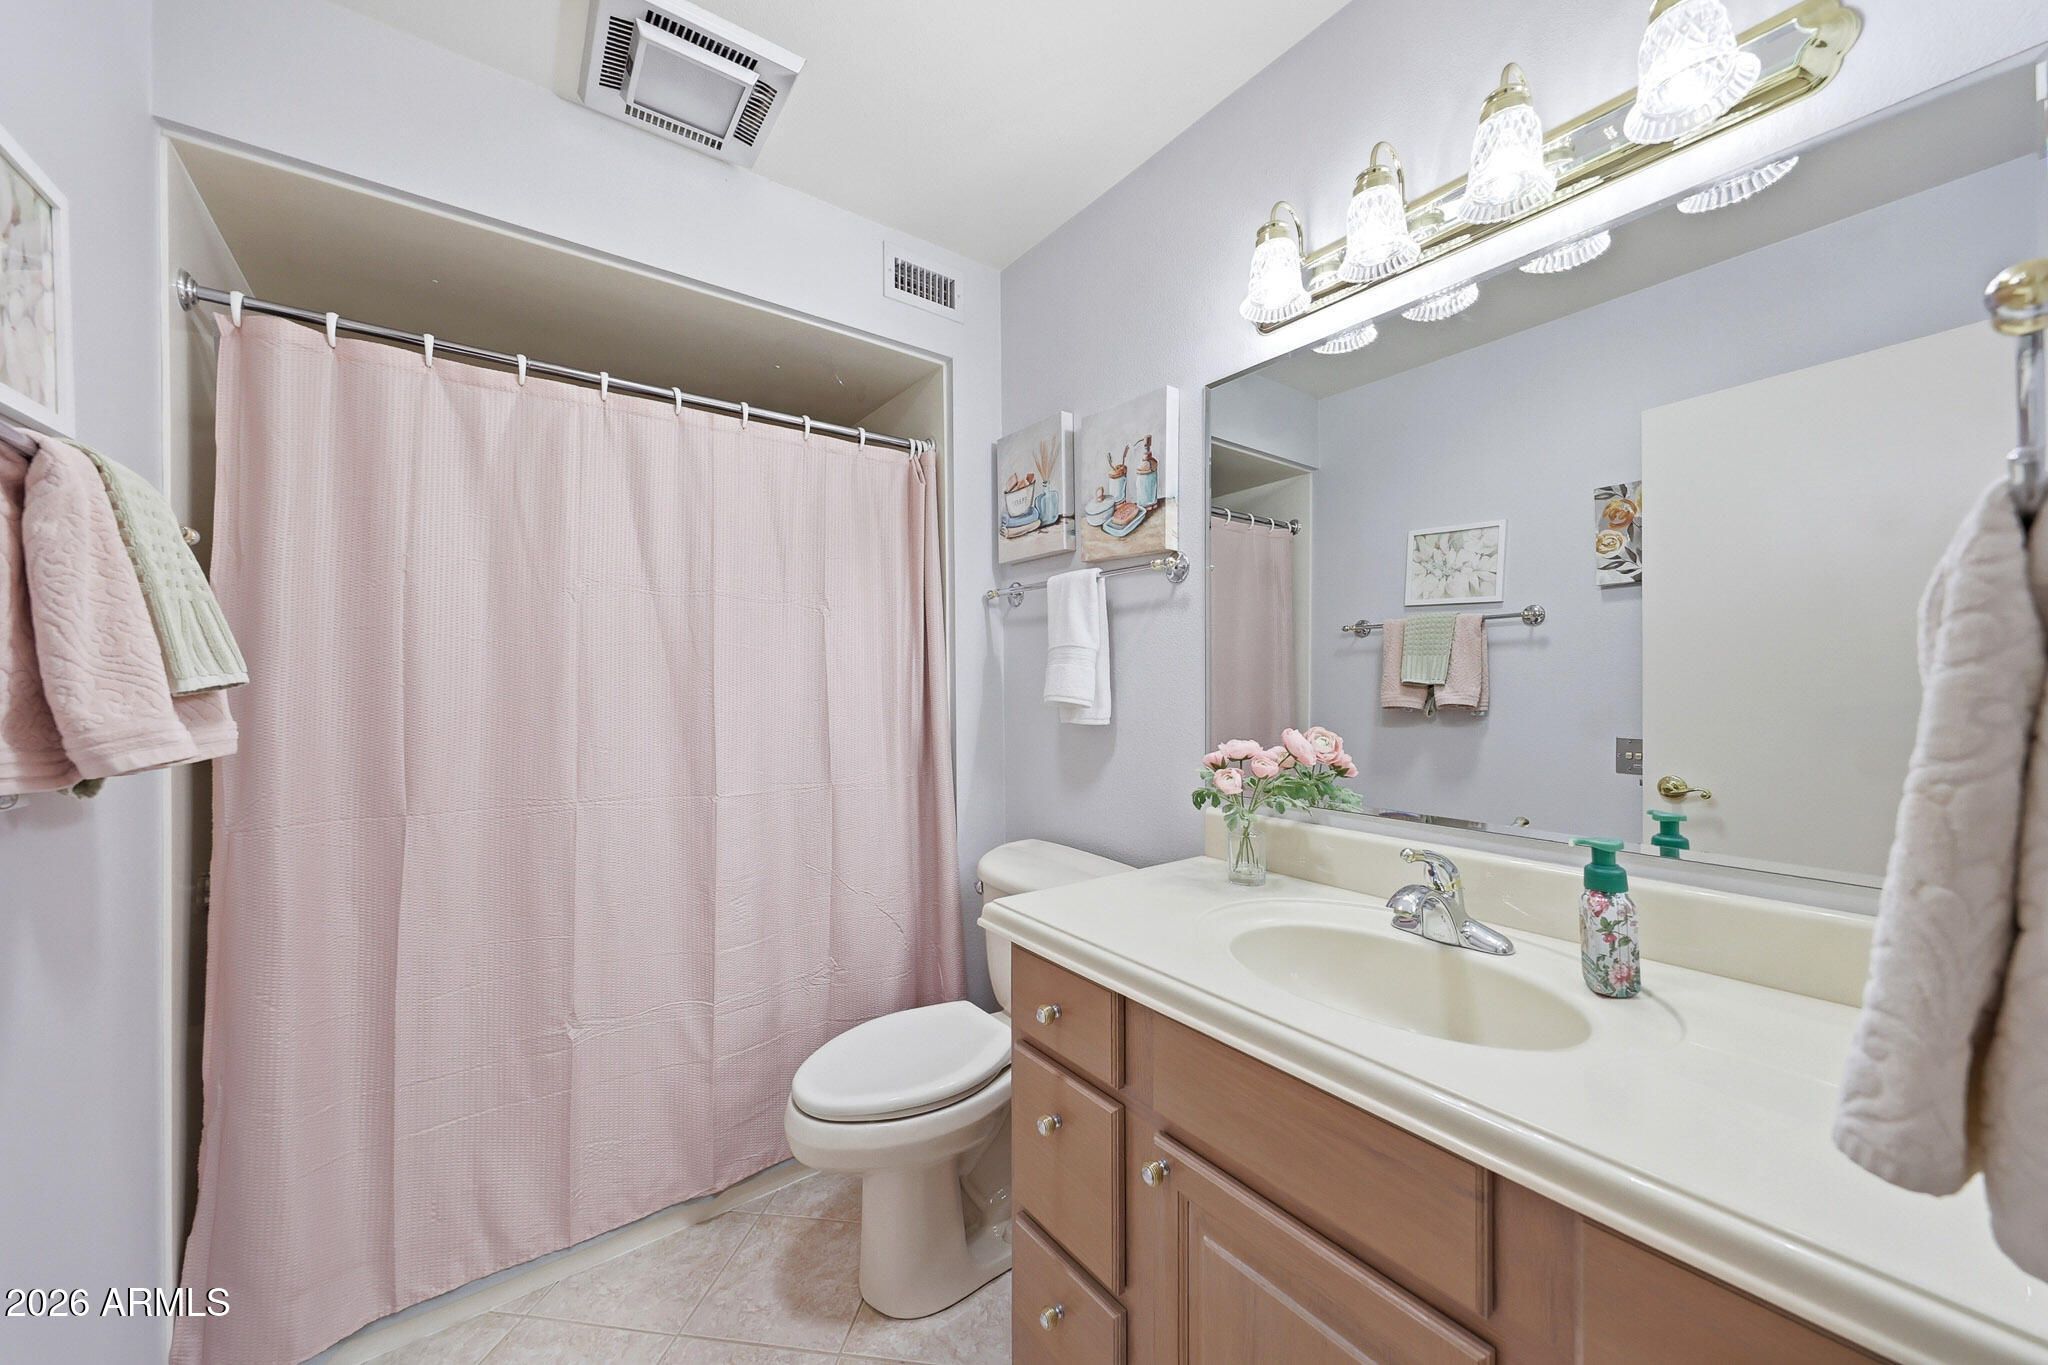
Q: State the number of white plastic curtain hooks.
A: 12